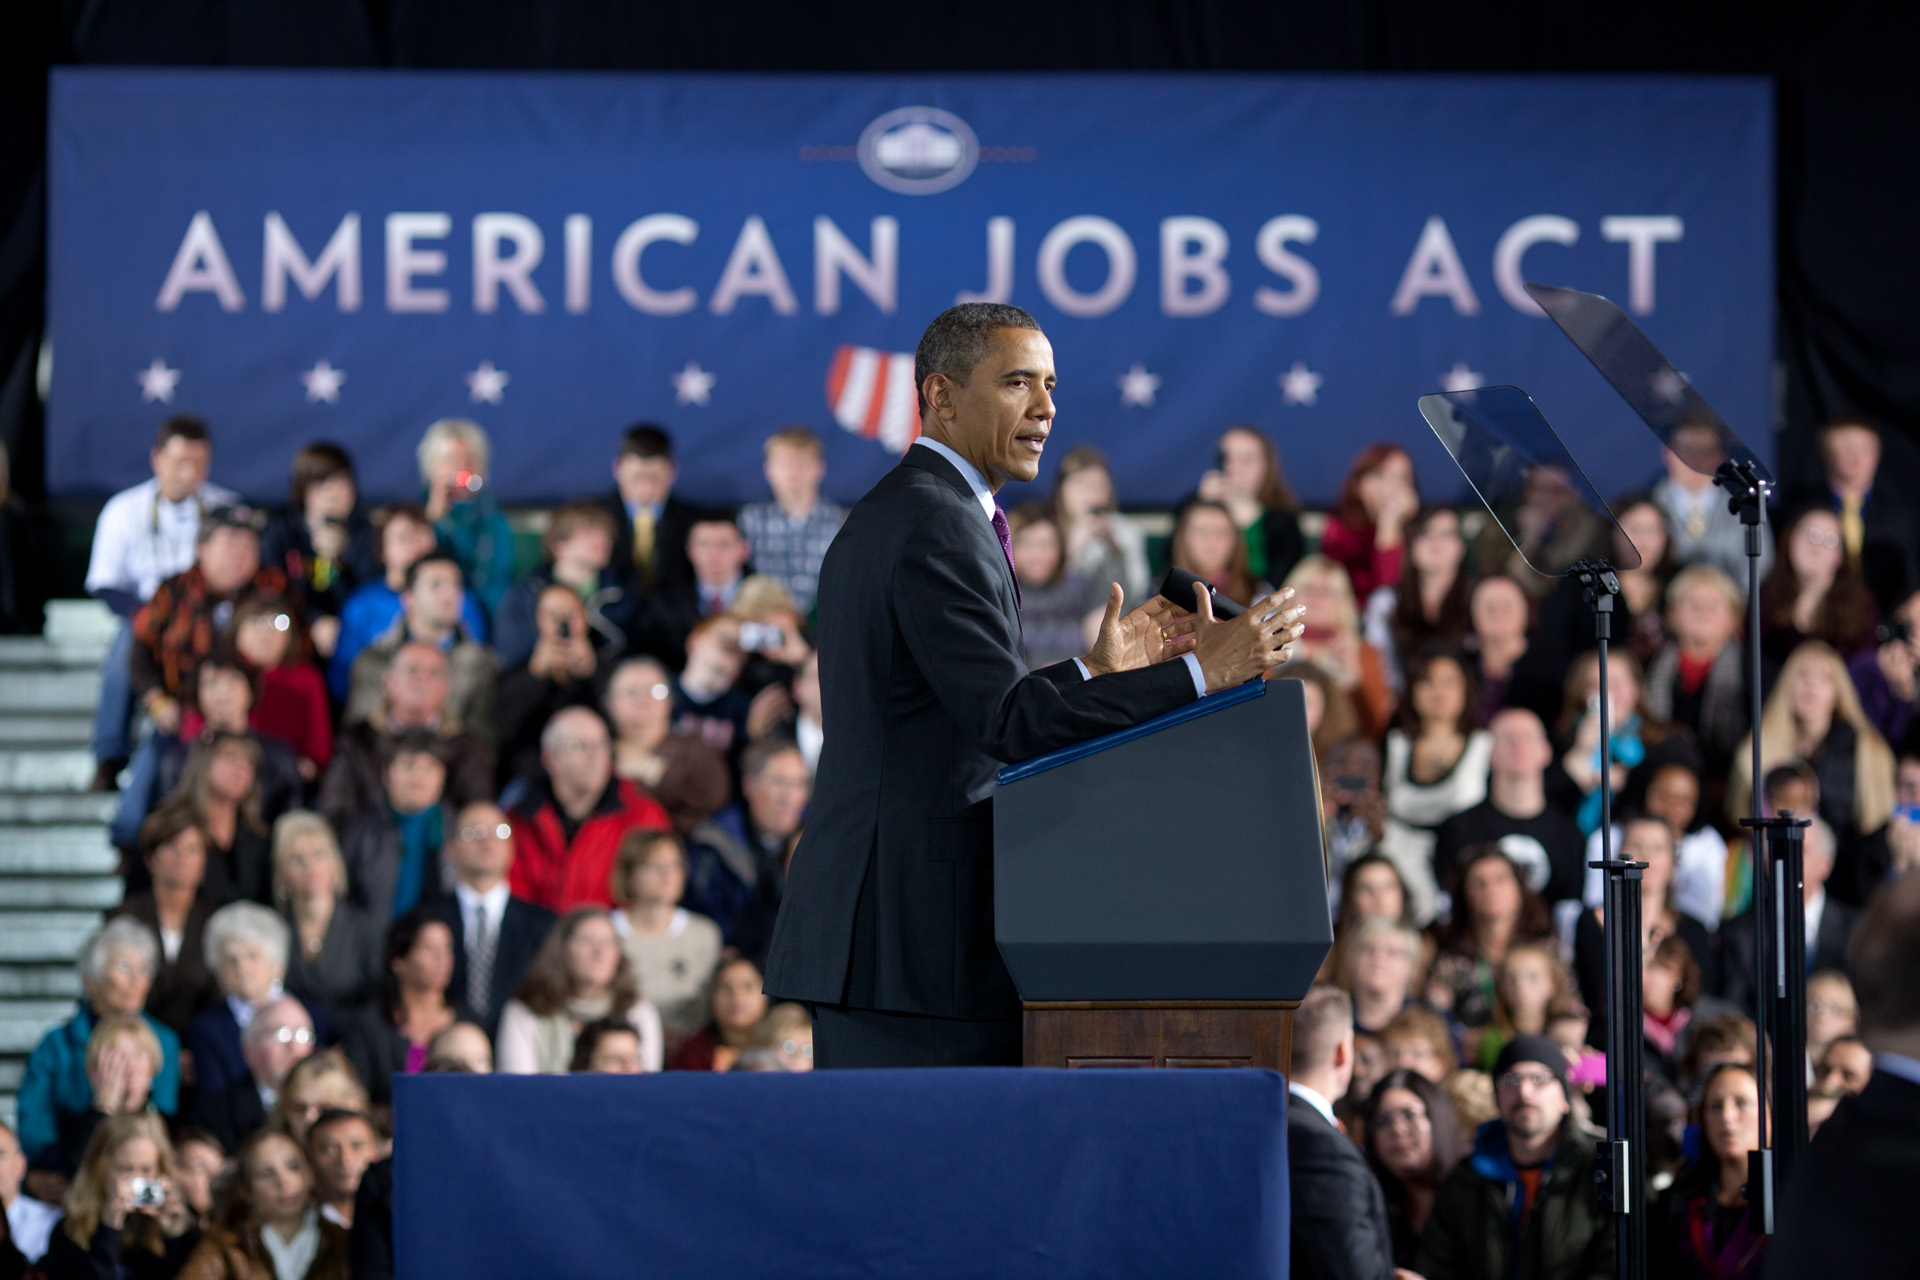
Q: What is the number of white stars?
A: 8